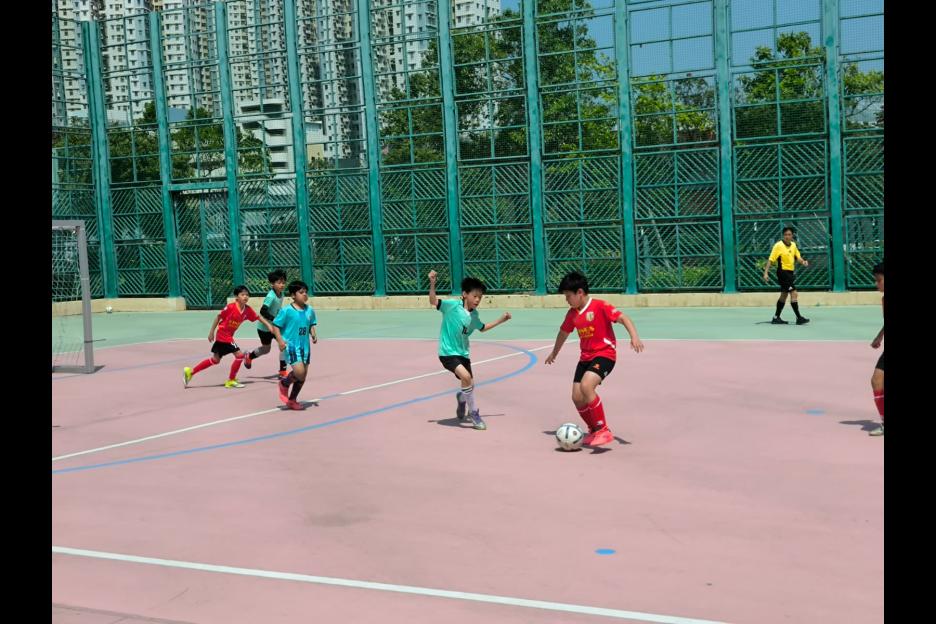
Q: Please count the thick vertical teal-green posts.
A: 10